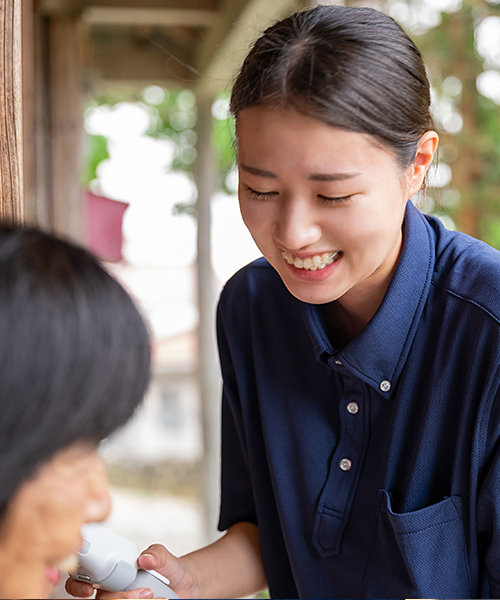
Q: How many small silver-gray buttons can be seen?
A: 3